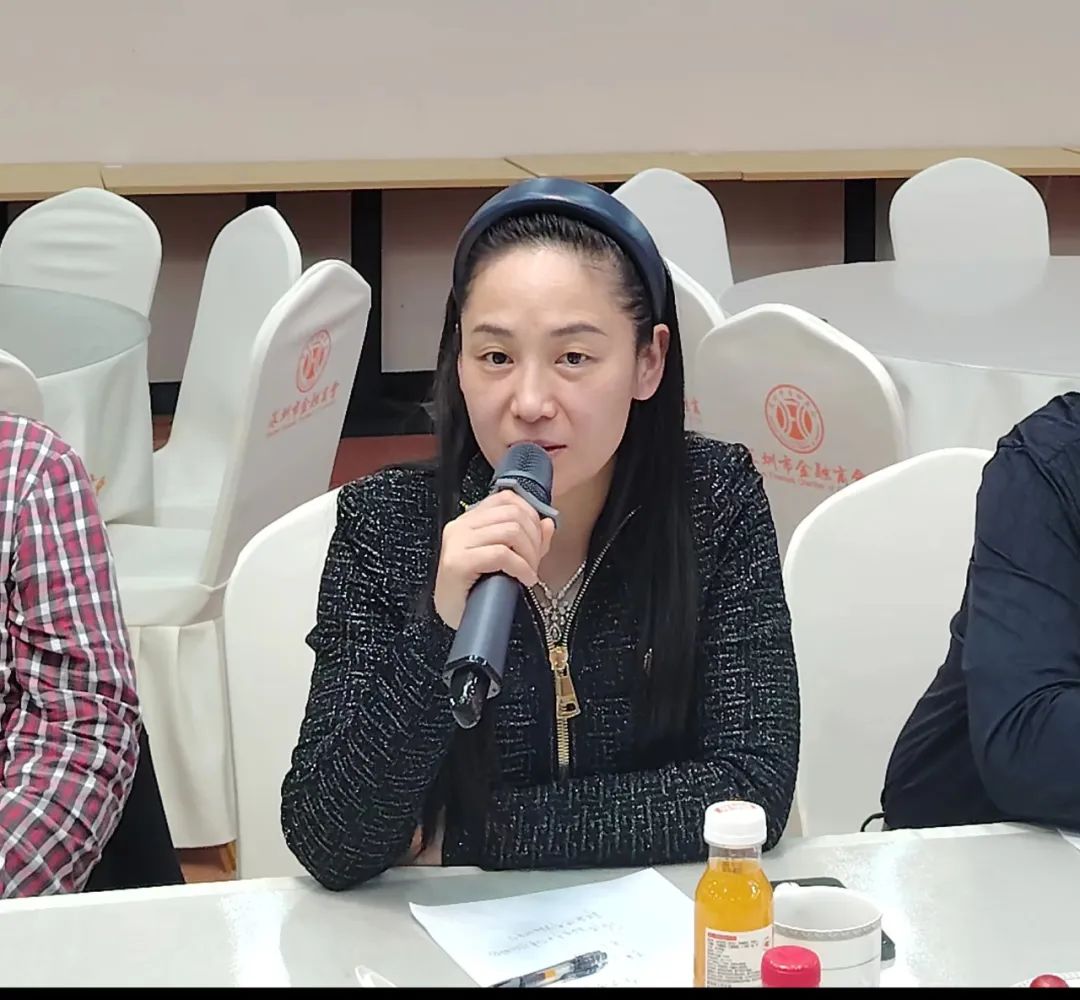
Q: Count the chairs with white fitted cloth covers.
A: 10